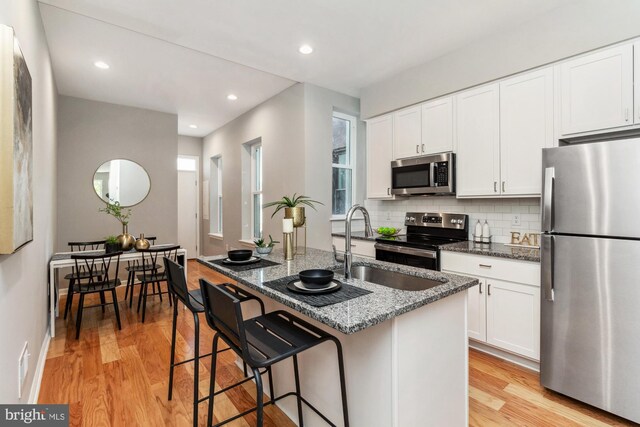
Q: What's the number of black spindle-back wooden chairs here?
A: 4